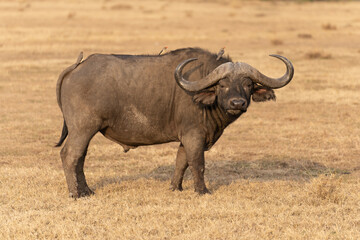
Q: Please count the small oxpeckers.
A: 3